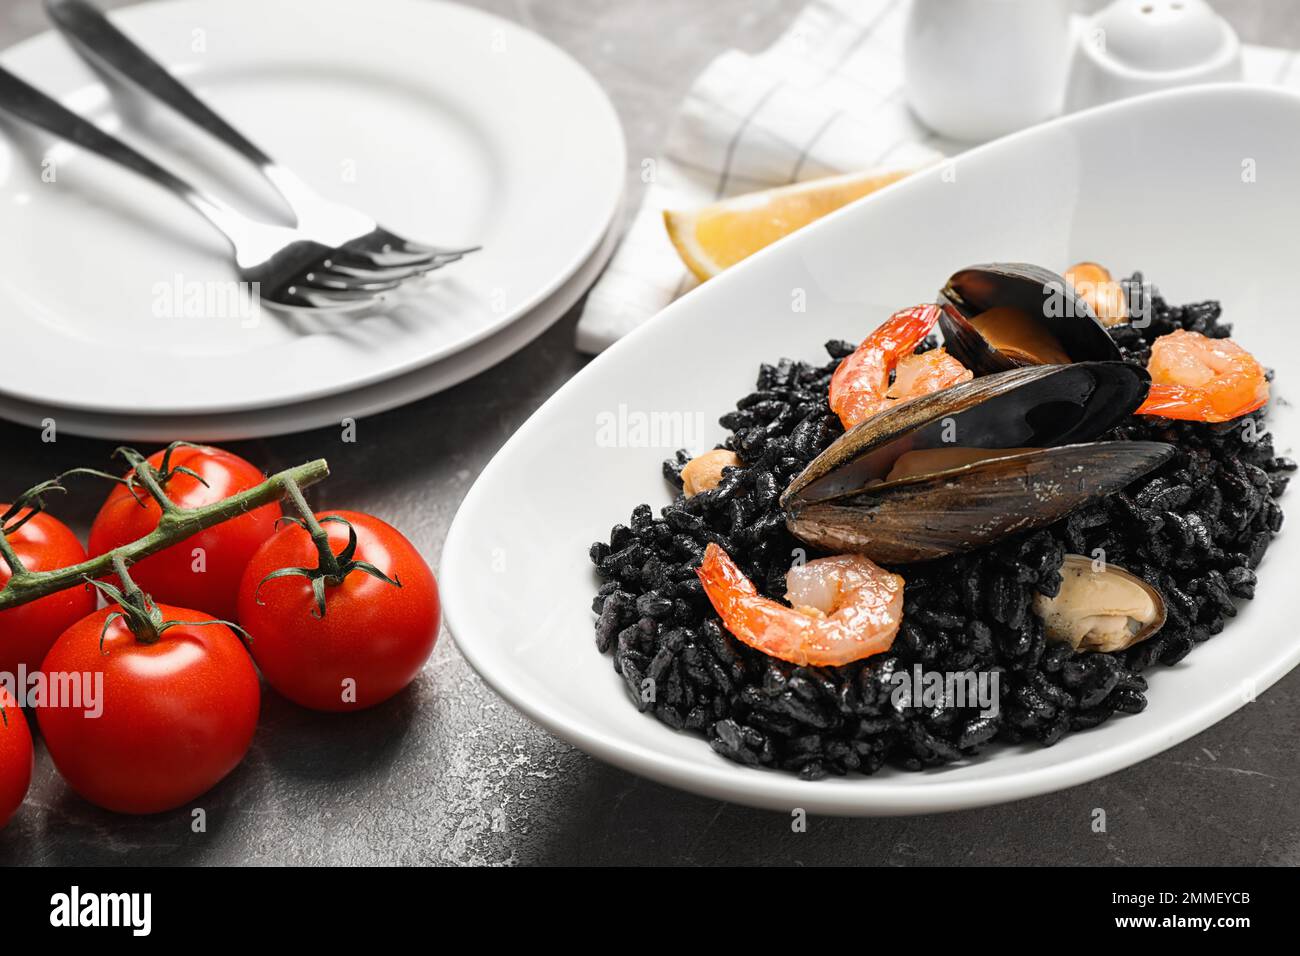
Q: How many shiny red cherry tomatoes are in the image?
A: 5